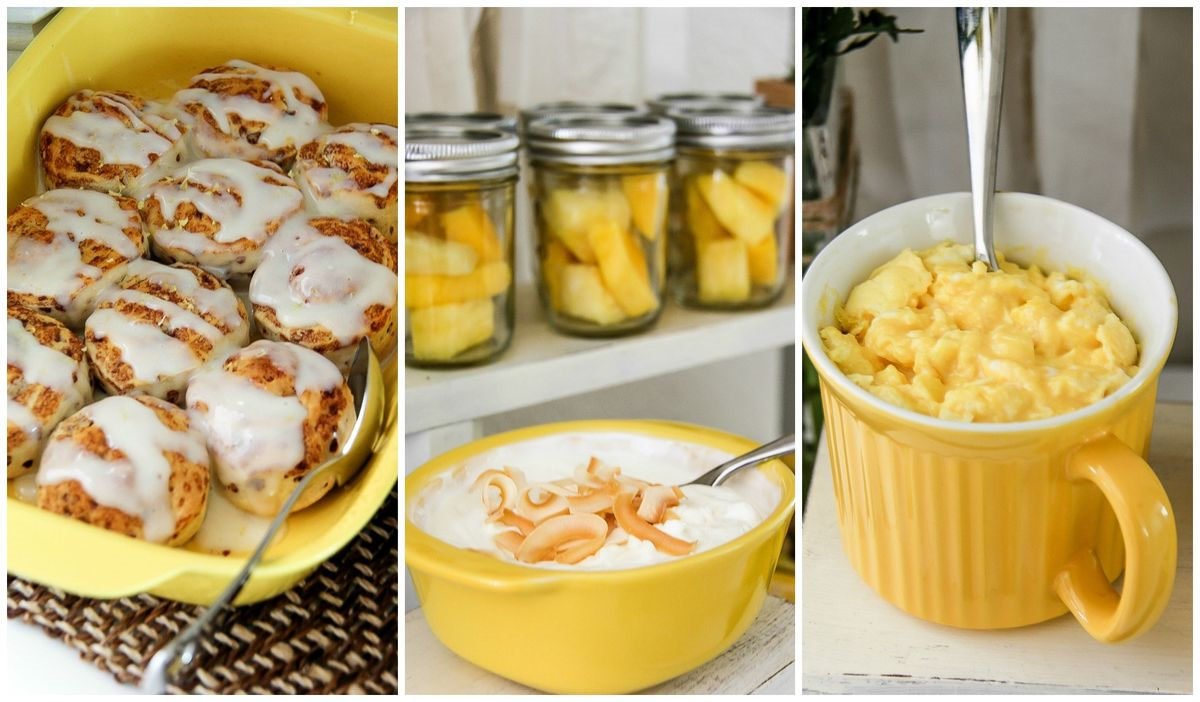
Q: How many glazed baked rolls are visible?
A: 10